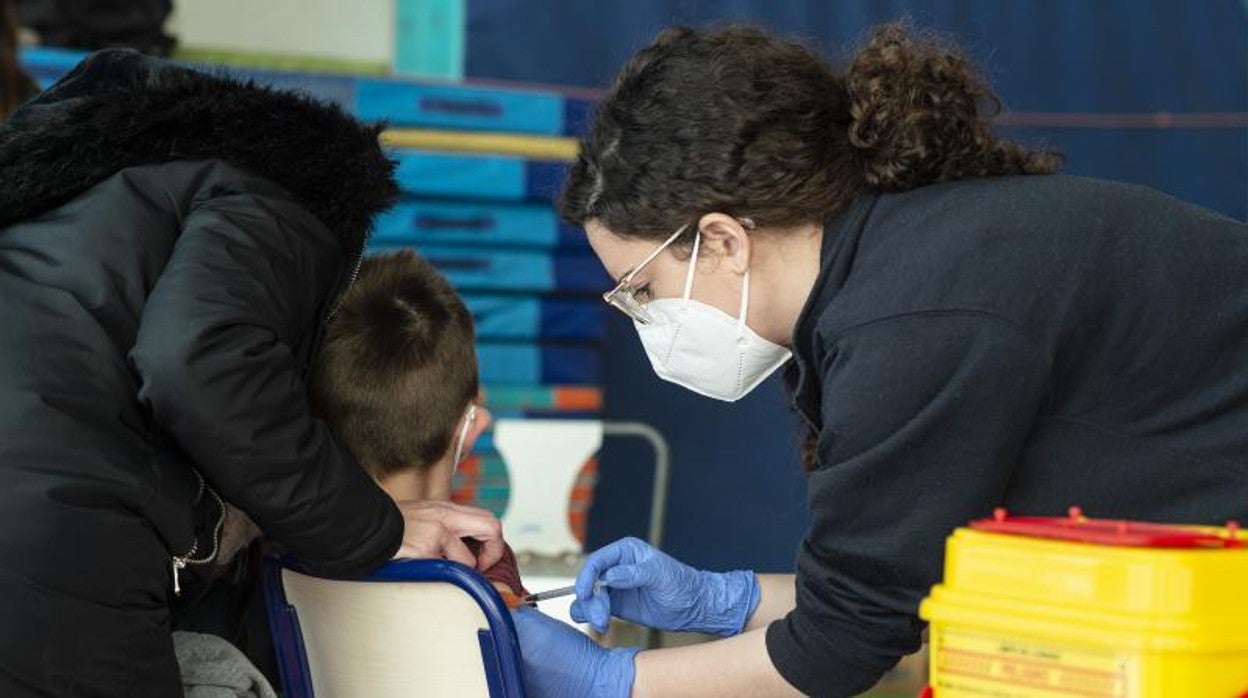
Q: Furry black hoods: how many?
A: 1